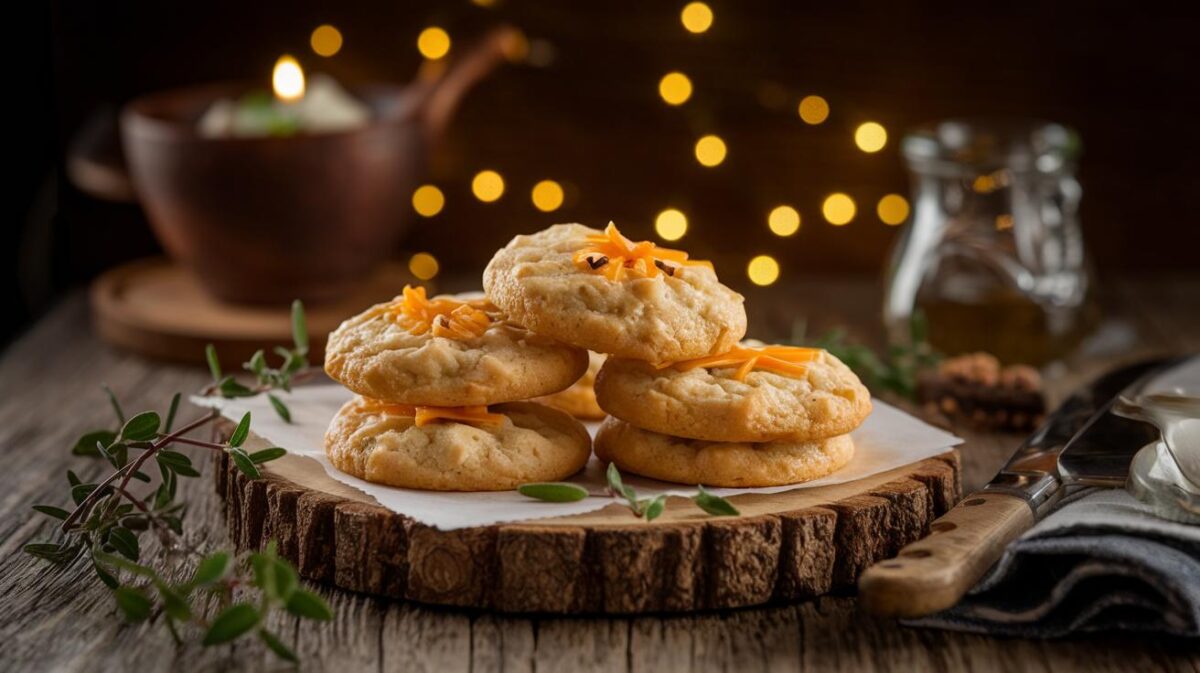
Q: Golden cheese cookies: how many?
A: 6